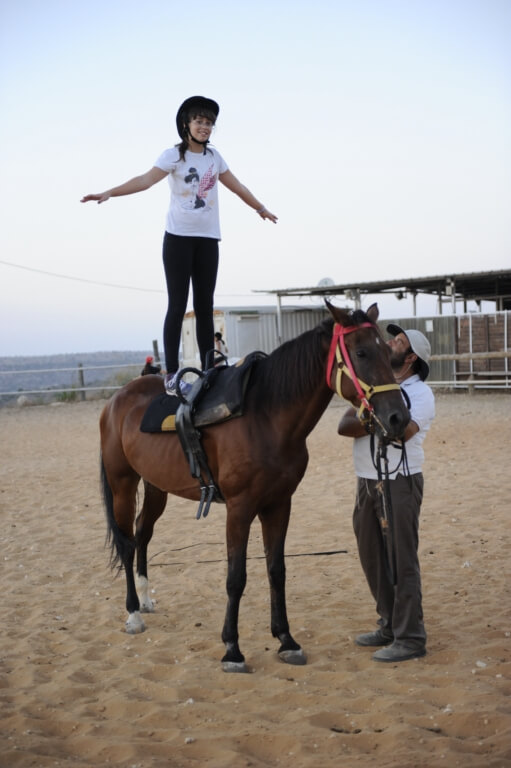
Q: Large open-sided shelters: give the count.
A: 1